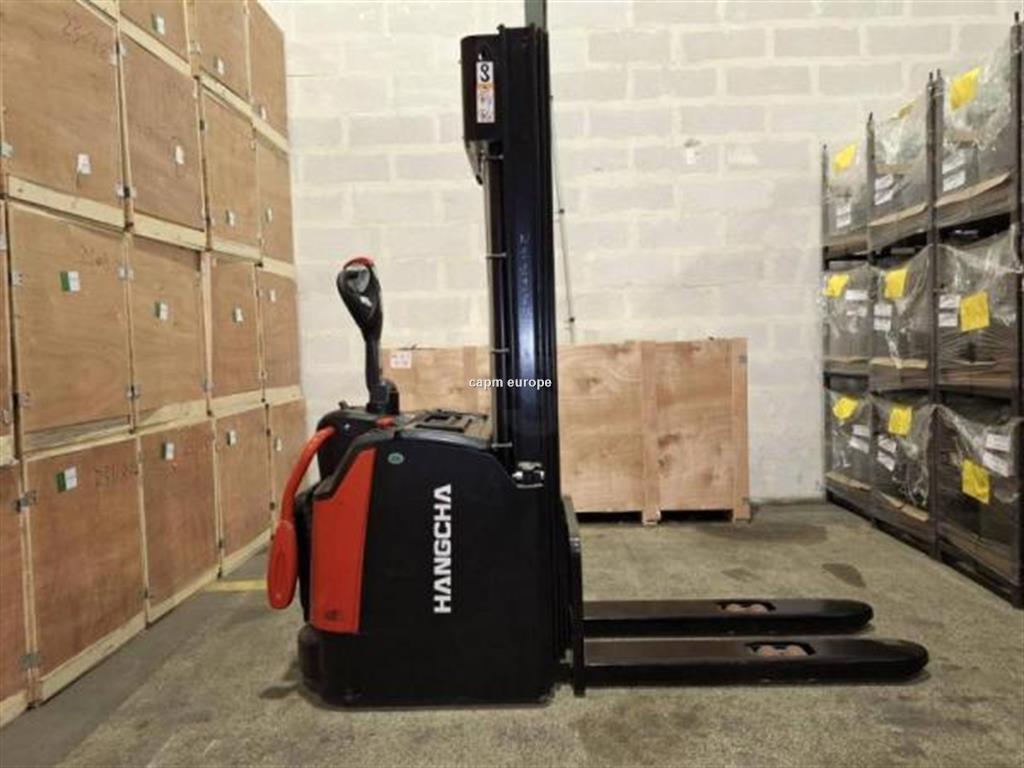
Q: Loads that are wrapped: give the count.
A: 9